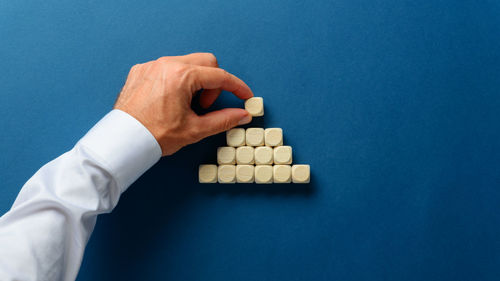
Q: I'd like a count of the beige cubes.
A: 14